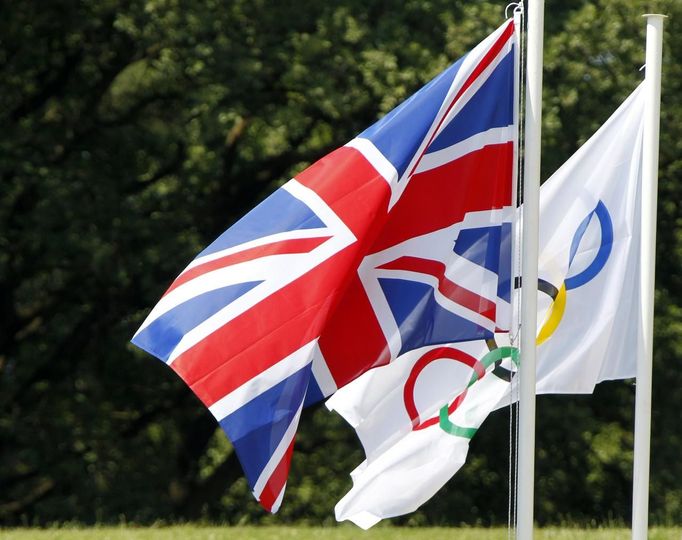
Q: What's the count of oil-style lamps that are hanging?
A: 0